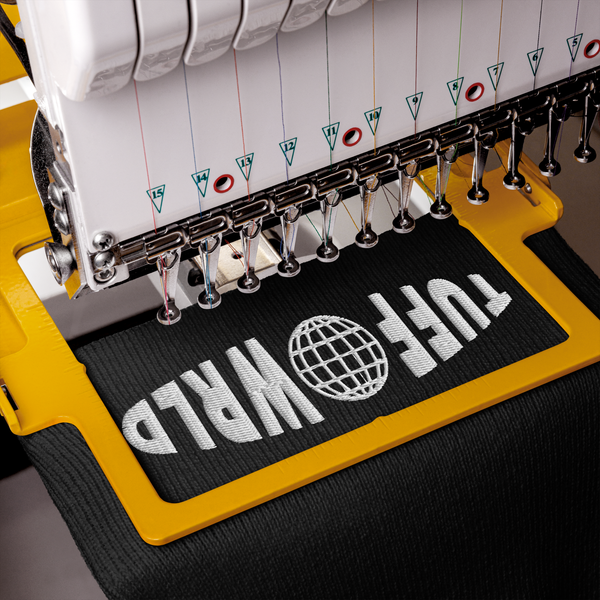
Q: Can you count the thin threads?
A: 11